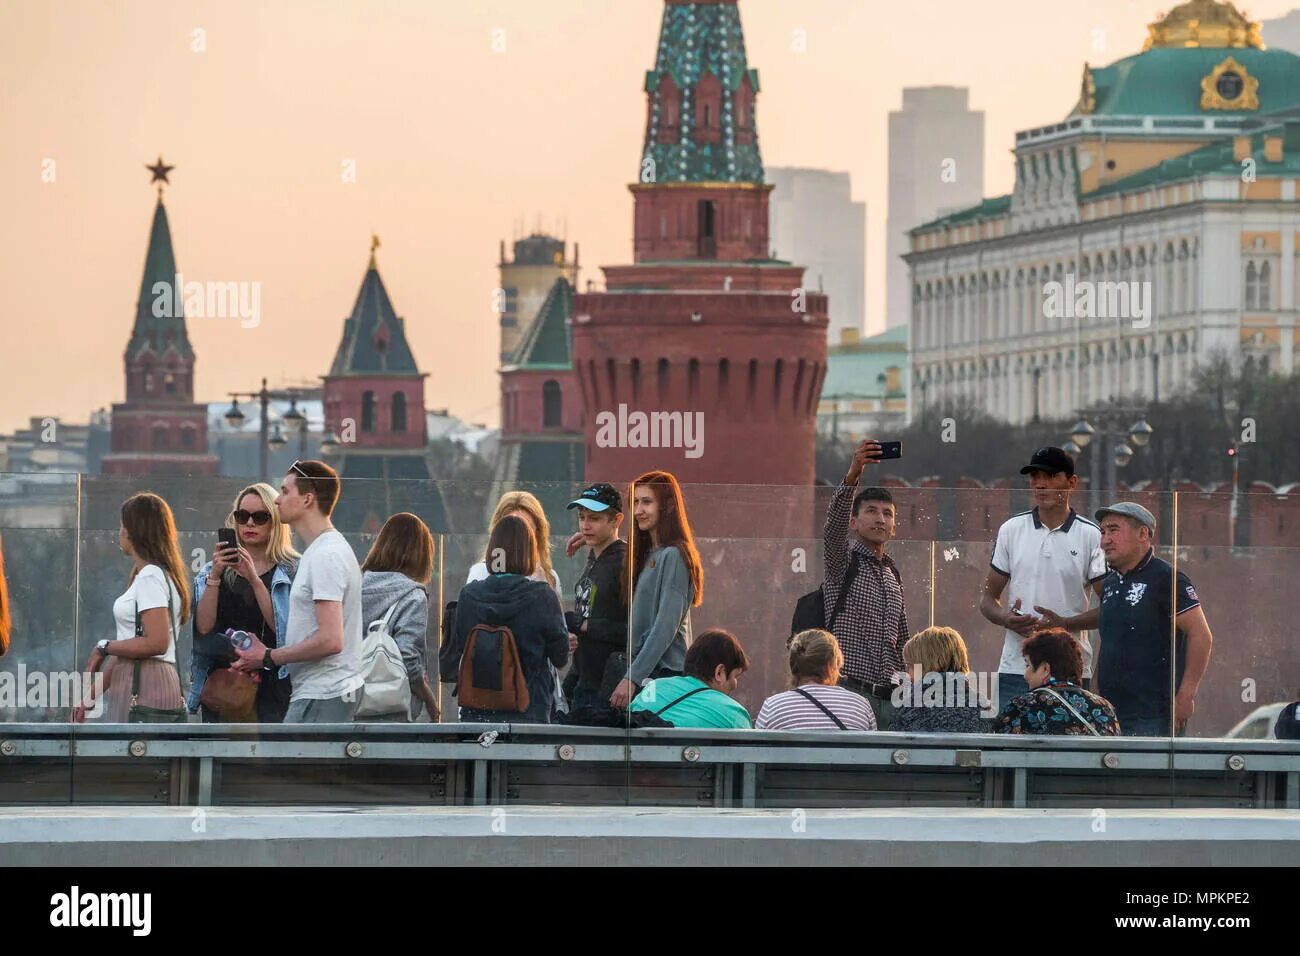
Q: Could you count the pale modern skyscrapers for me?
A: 2